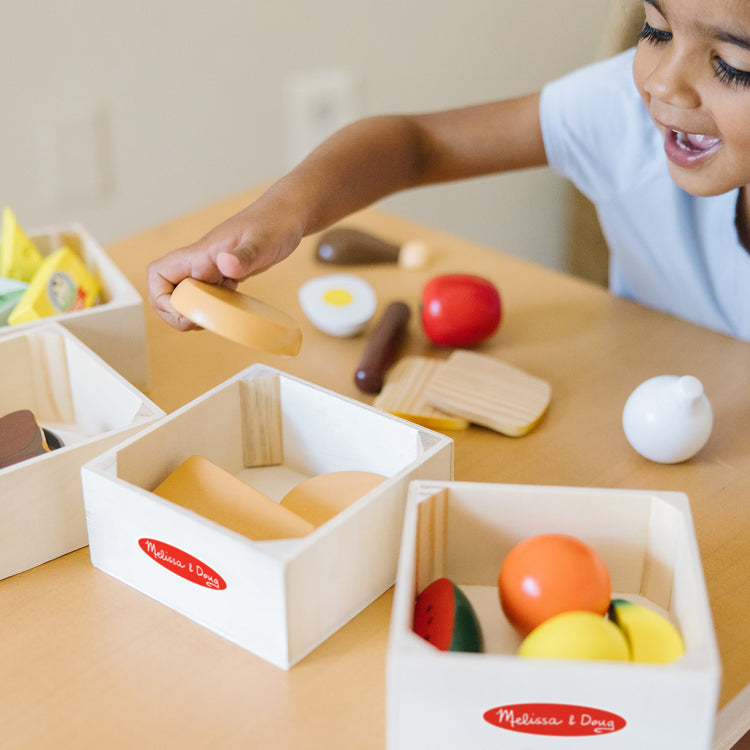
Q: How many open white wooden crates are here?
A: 4